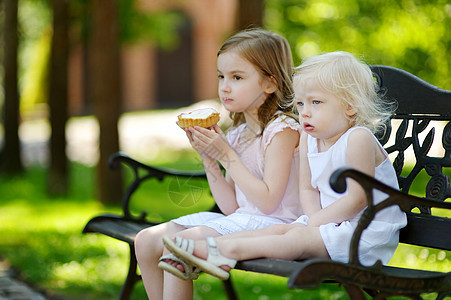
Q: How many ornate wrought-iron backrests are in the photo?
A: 1